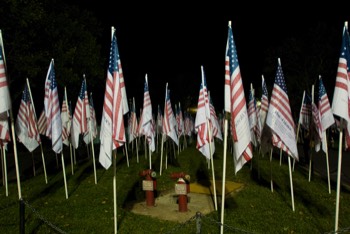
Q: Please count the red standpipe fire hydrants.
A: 2